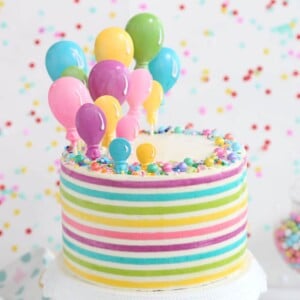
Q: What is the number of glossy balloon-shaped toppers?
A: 14